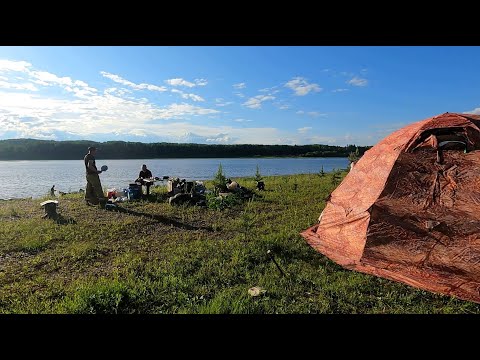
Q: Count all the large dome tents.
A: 1